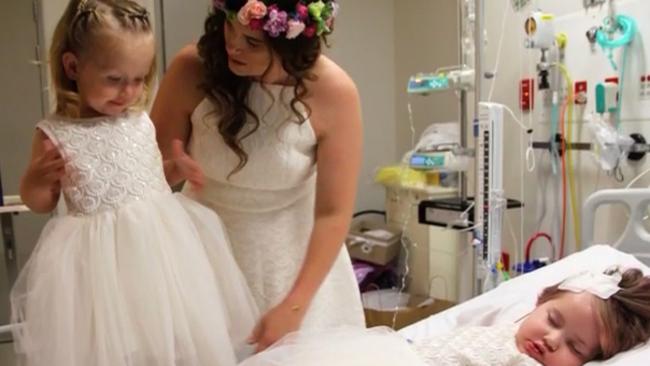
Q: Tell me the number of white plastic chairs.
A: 0